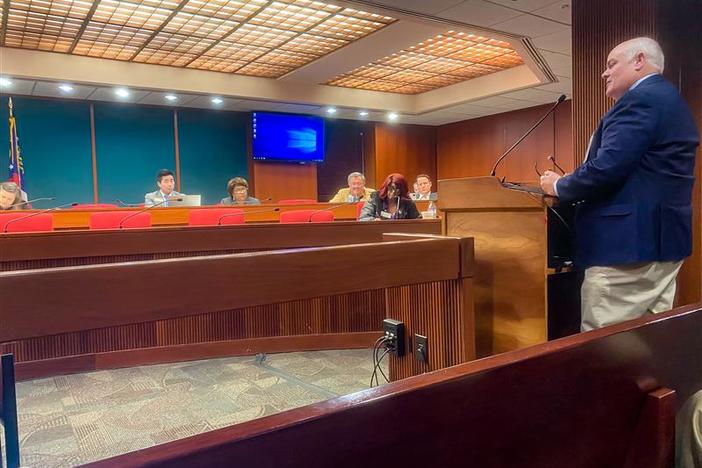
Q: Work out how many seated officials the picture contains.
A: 6